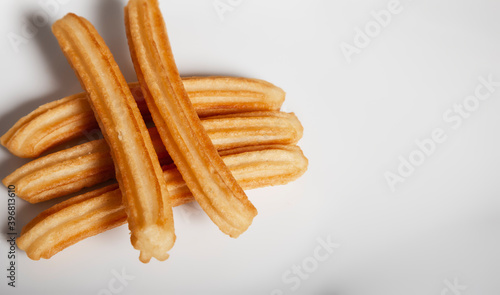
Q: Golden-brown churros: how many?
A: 5